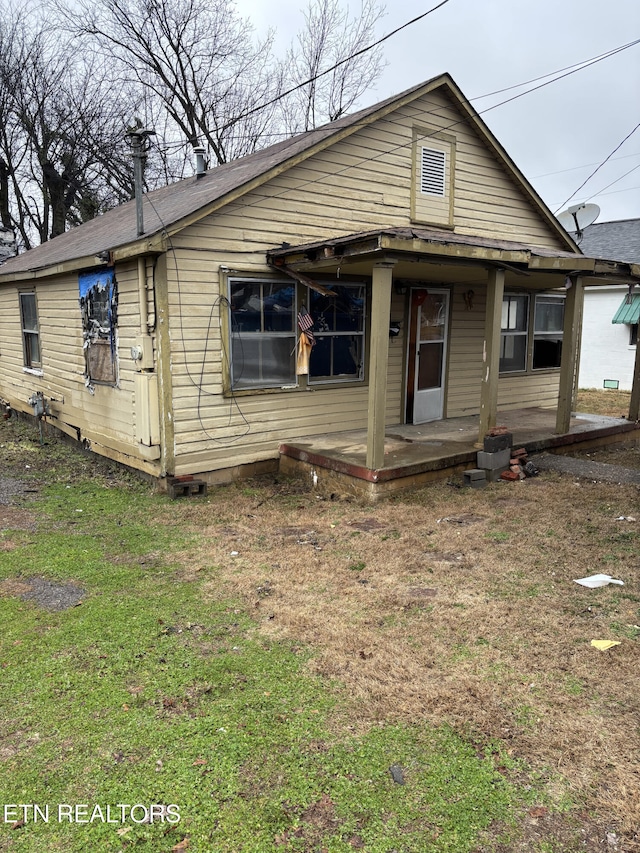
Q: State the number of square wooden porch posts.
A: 4